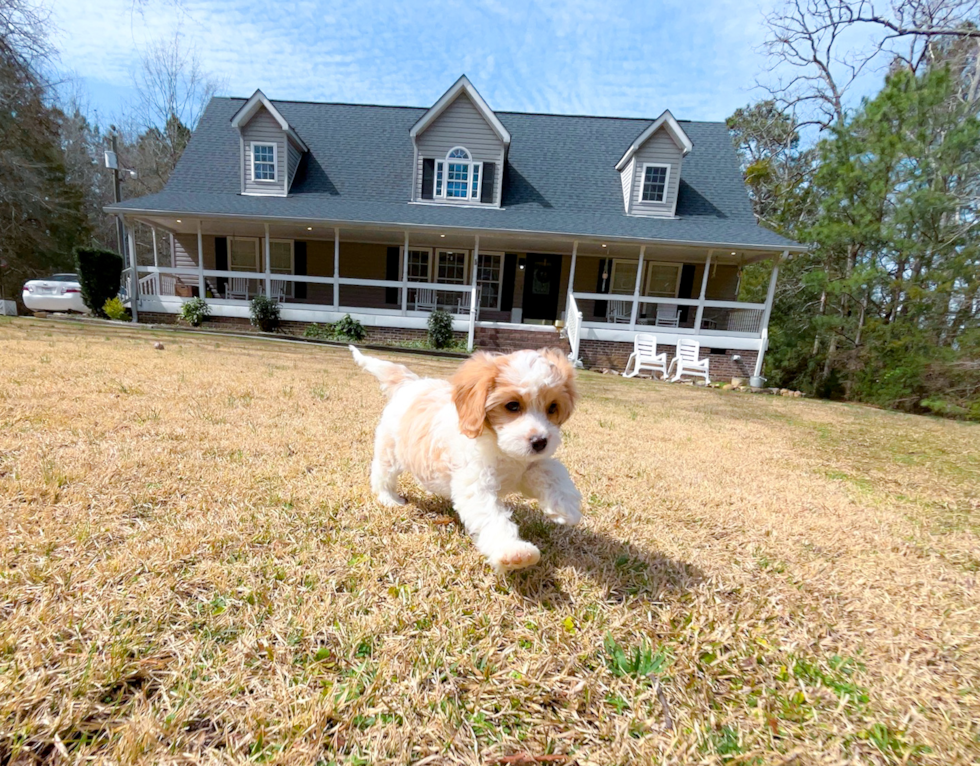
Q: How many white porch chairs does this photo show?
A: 8